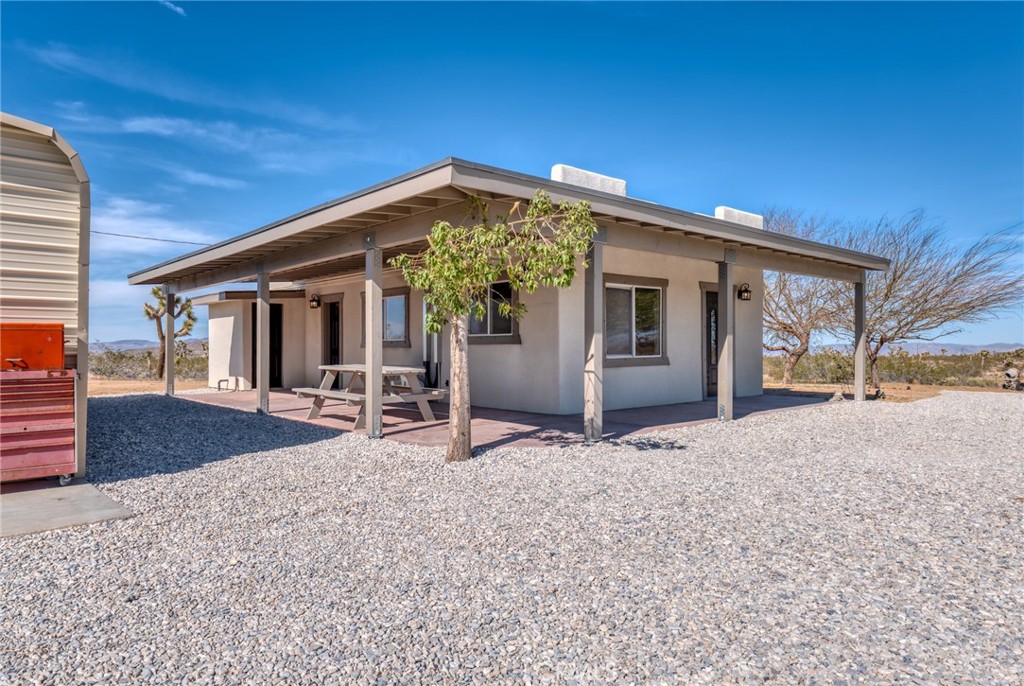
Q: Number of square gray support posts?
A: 6